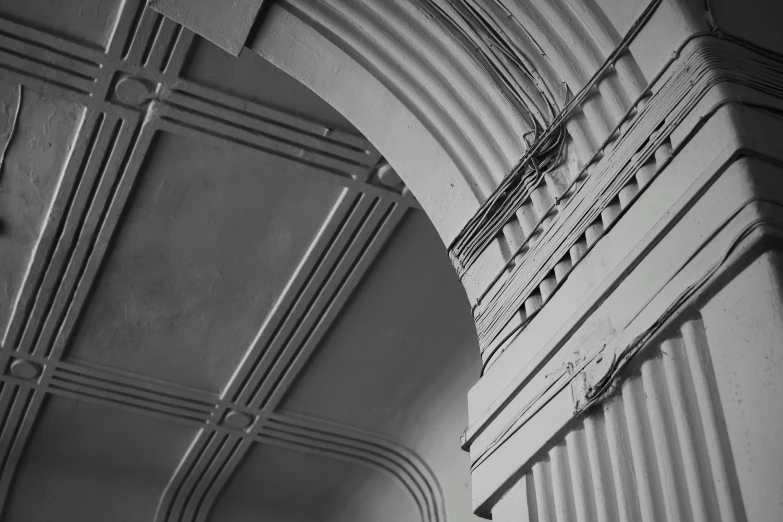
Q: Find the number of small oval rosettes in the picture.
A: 4